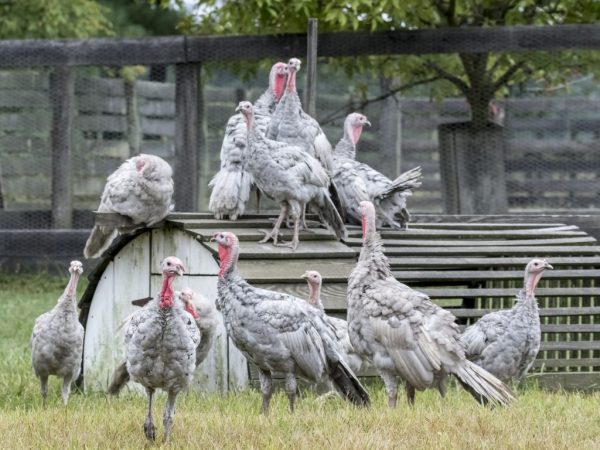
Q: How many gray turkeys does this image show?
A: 12